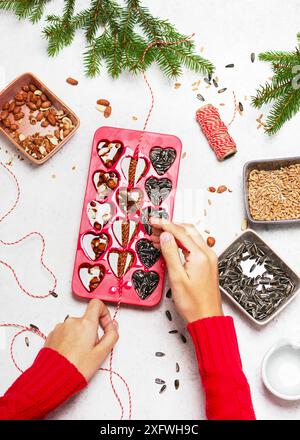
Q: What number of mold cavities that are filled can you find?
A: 14